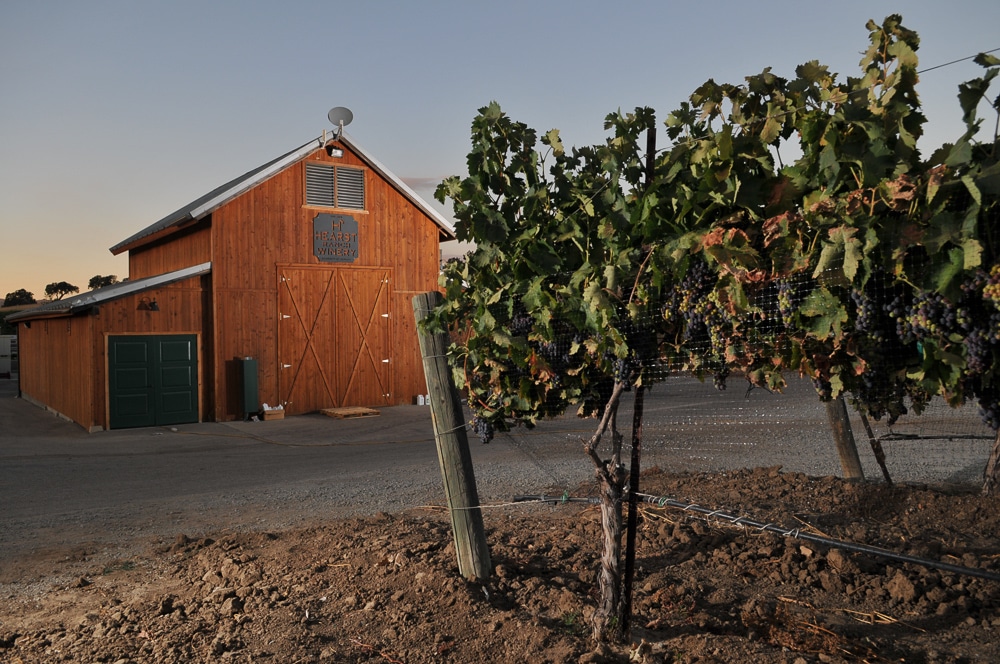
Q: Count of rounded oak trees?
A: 3